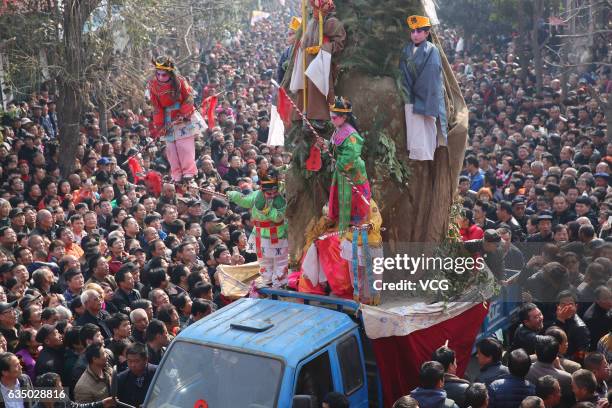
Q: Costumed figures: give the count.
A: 6